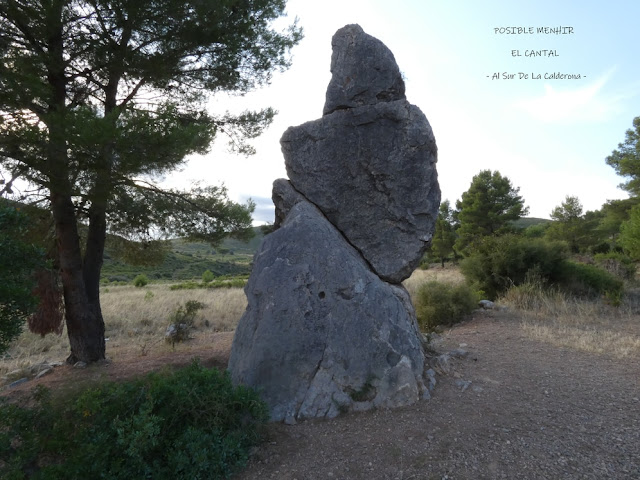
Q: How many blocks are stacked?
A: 3